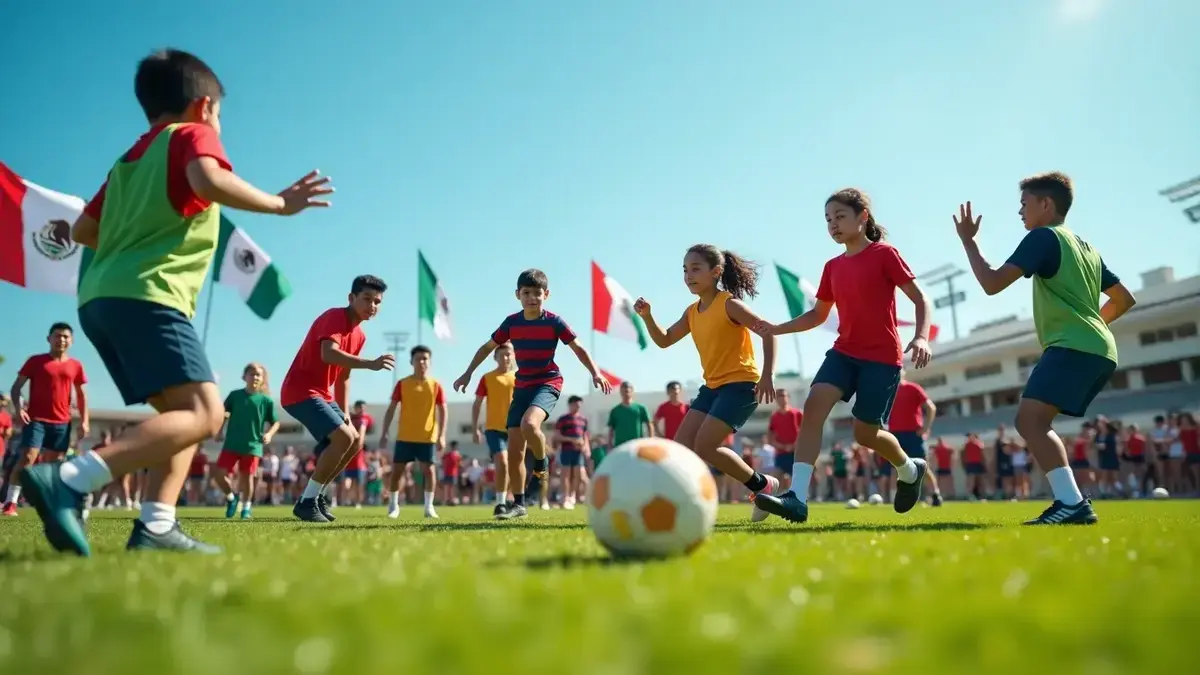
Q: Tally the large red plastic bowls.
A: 0